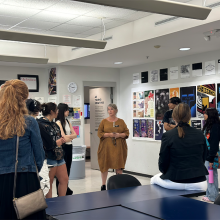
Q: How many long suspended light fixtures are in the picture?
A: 3